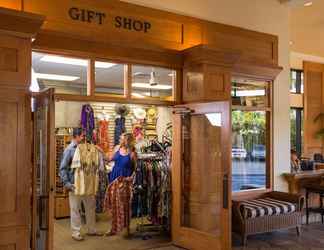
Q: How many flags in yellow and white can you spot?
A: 0